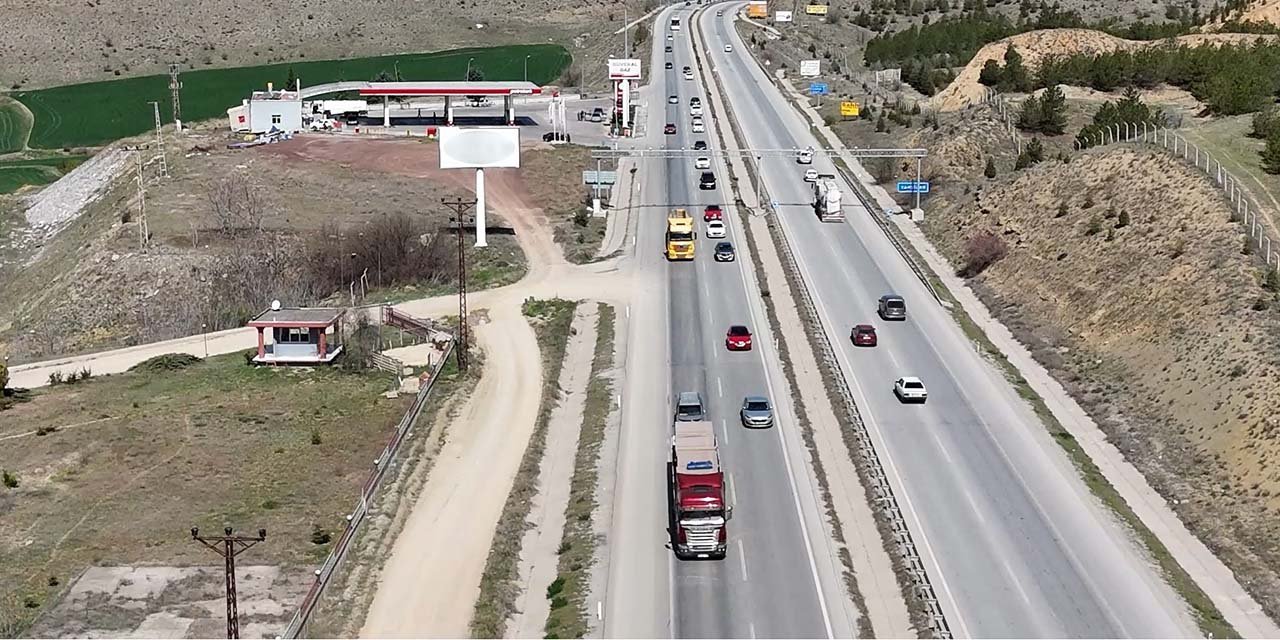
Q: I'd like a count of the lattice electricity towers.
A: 5